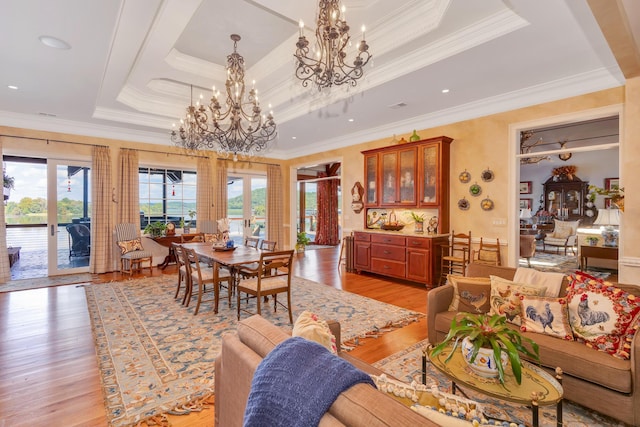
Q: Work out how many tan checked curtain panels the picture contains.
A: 6